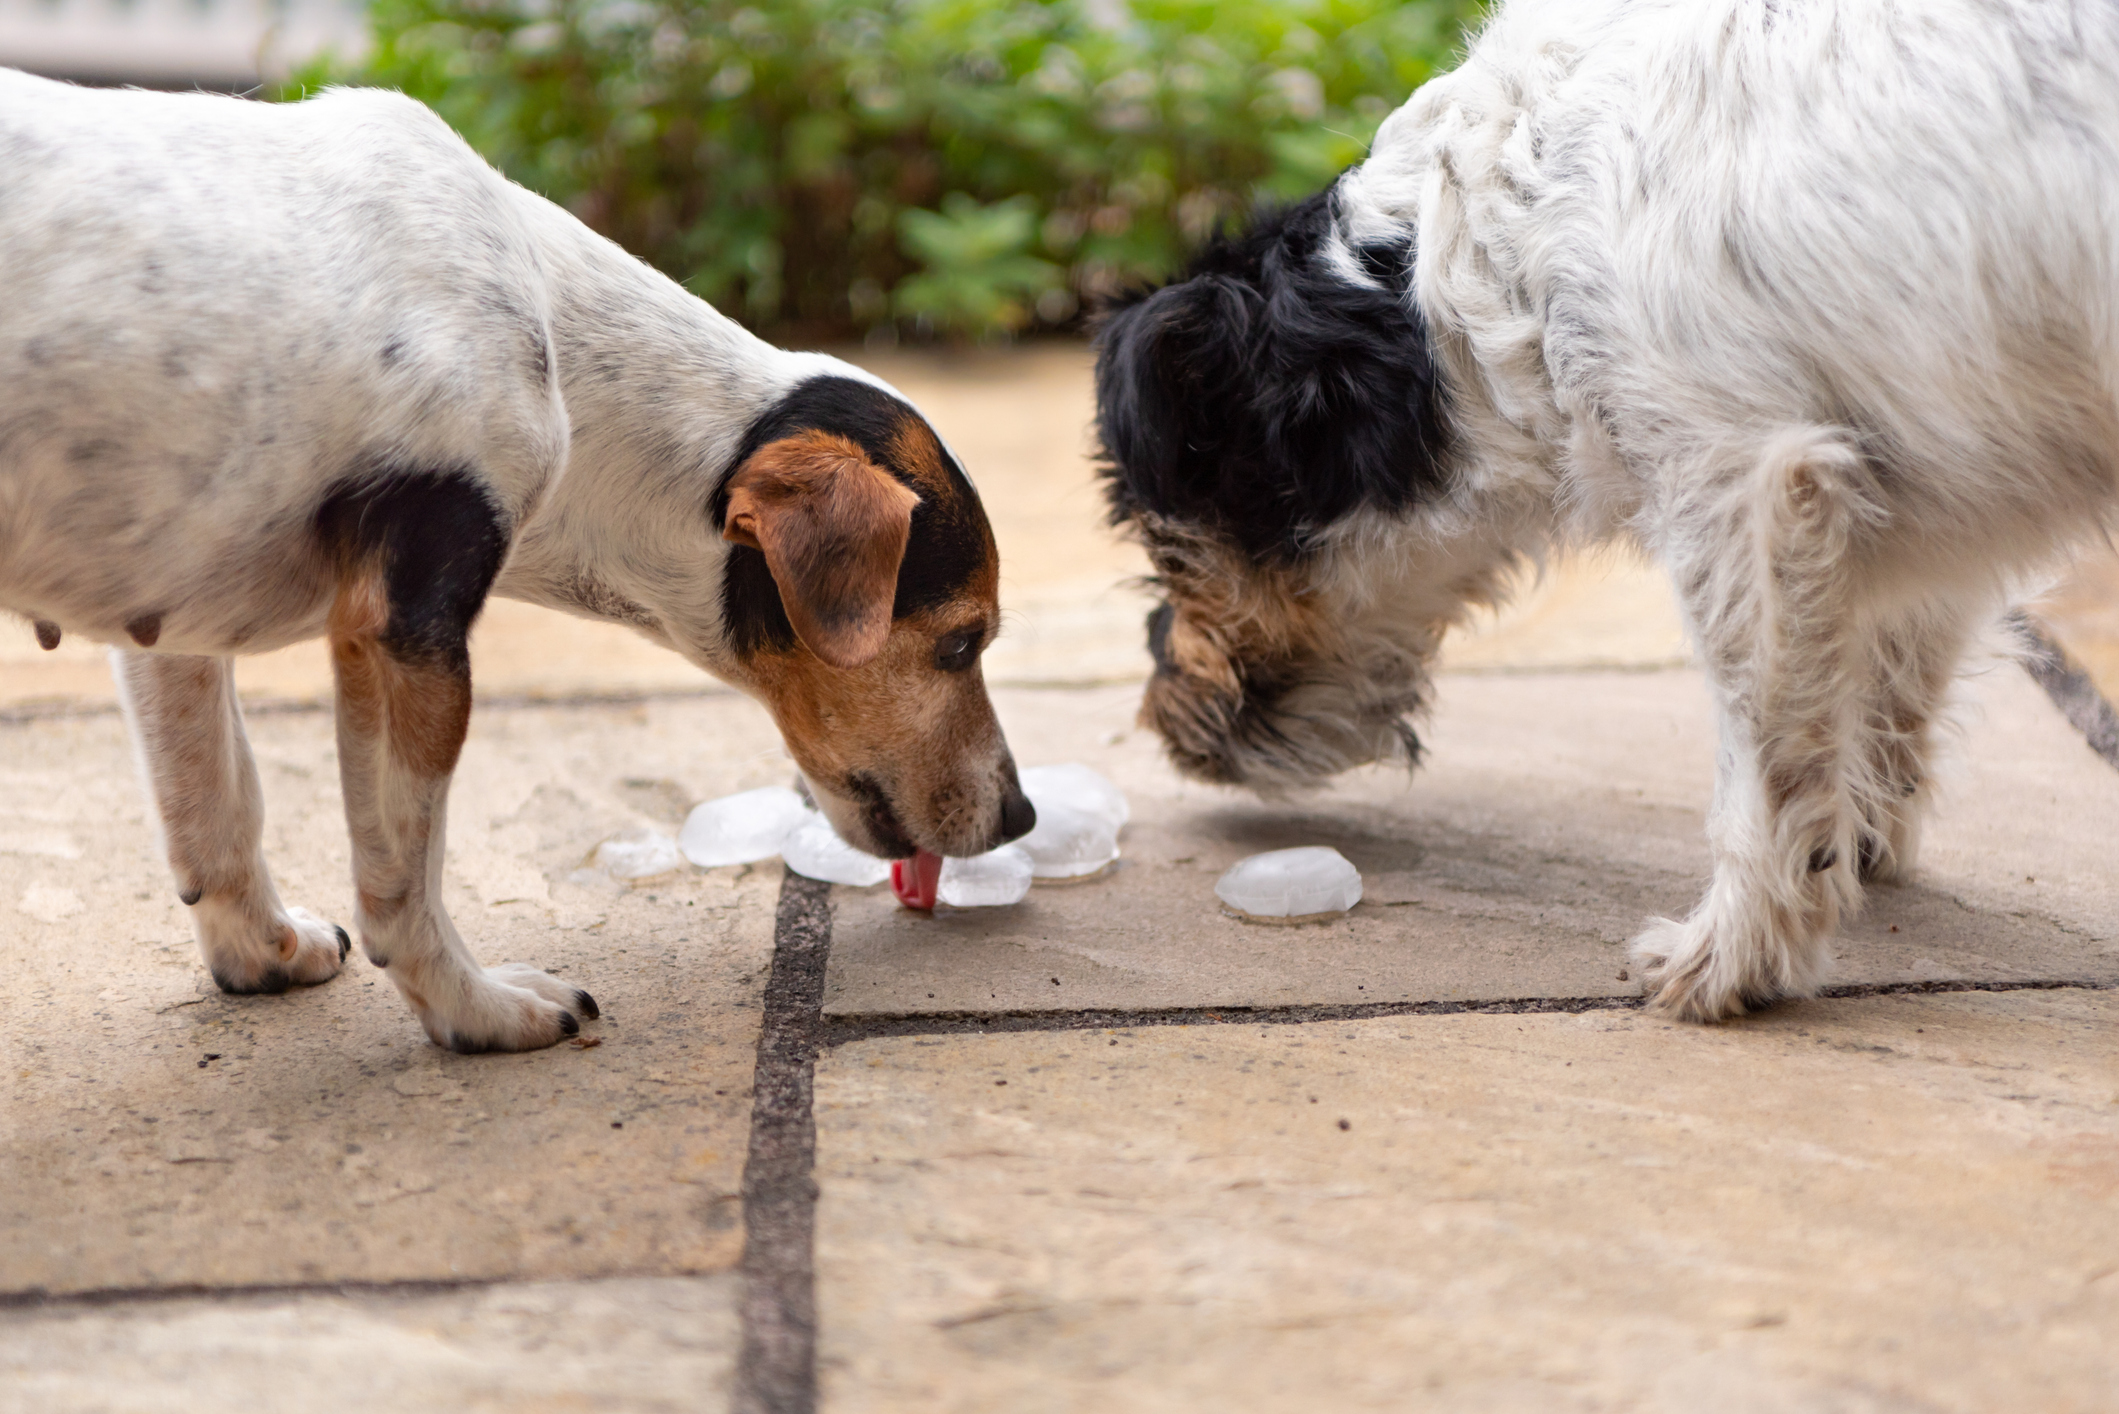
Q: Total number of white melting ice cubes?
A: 6